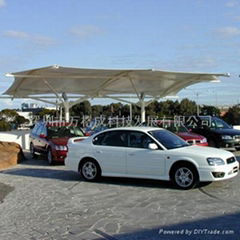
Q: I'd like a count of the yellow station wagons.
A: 0